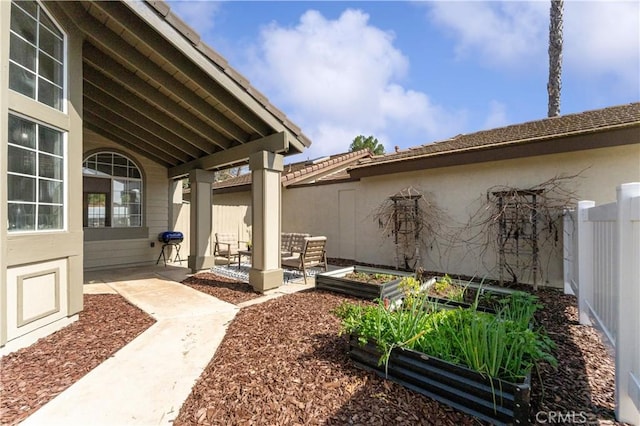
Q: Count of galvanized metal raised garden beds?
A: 3